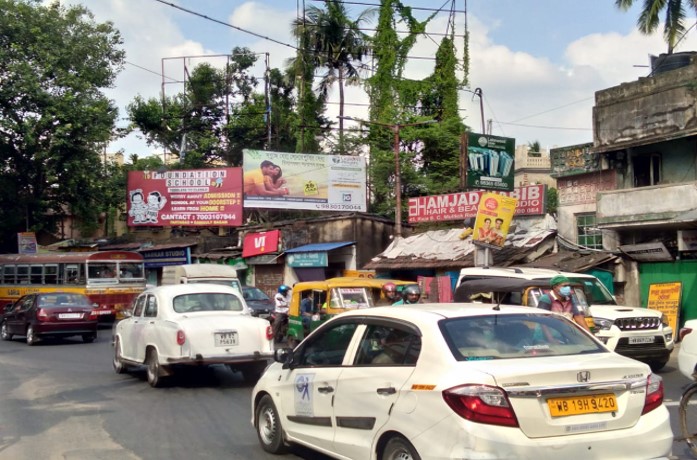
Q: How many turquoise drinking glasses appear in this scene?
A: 0